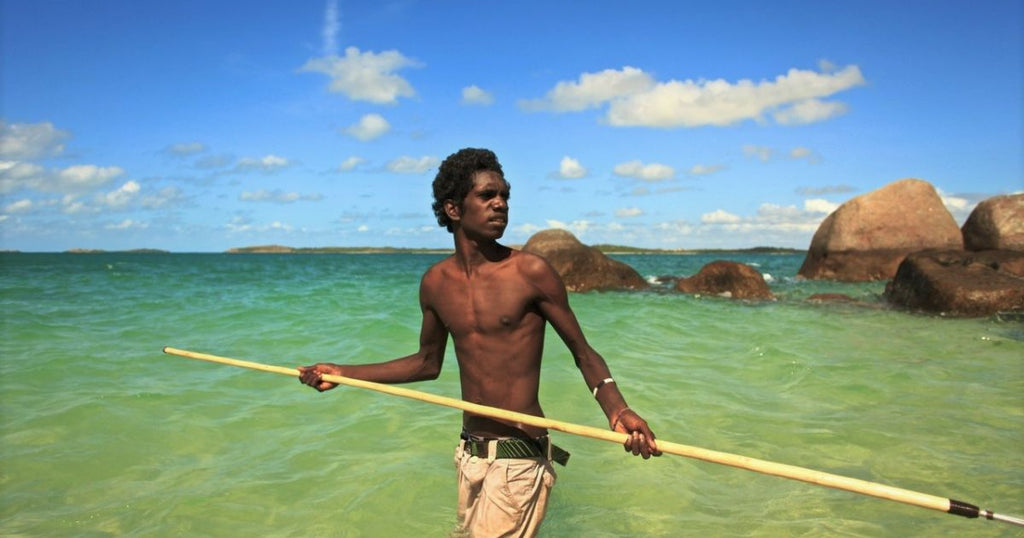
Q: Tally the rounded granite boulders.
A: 5